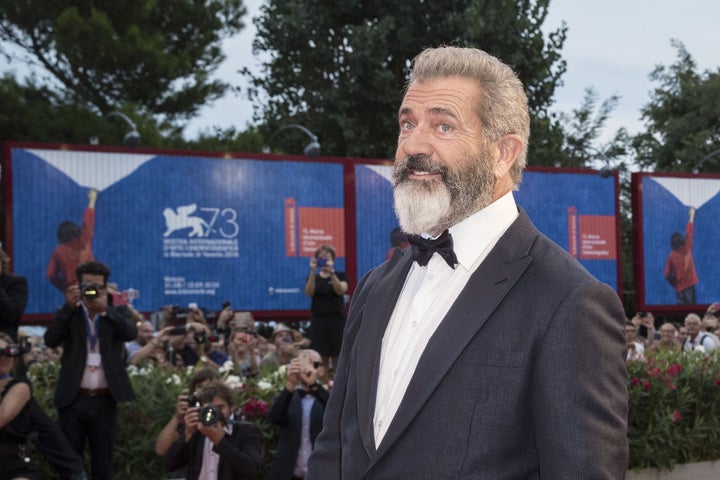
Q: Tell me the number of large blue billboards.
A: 3